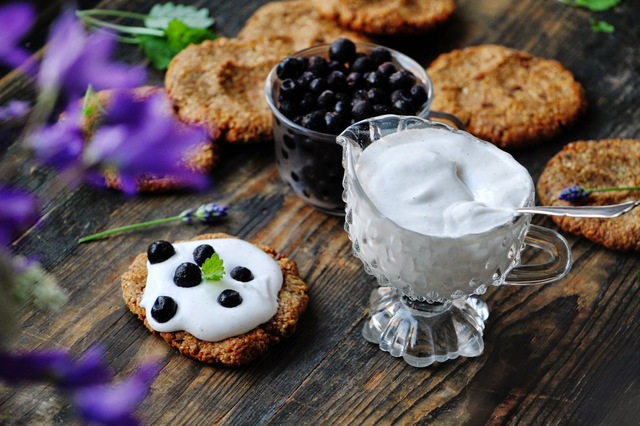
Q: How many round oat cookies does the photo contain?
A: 7